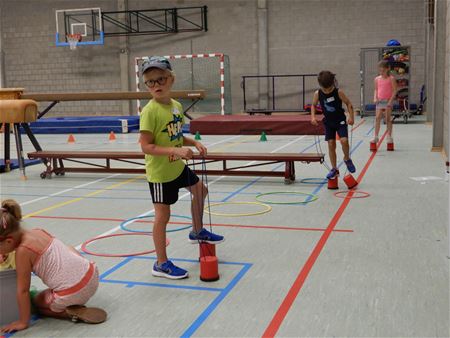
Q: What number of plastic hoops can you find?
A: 6